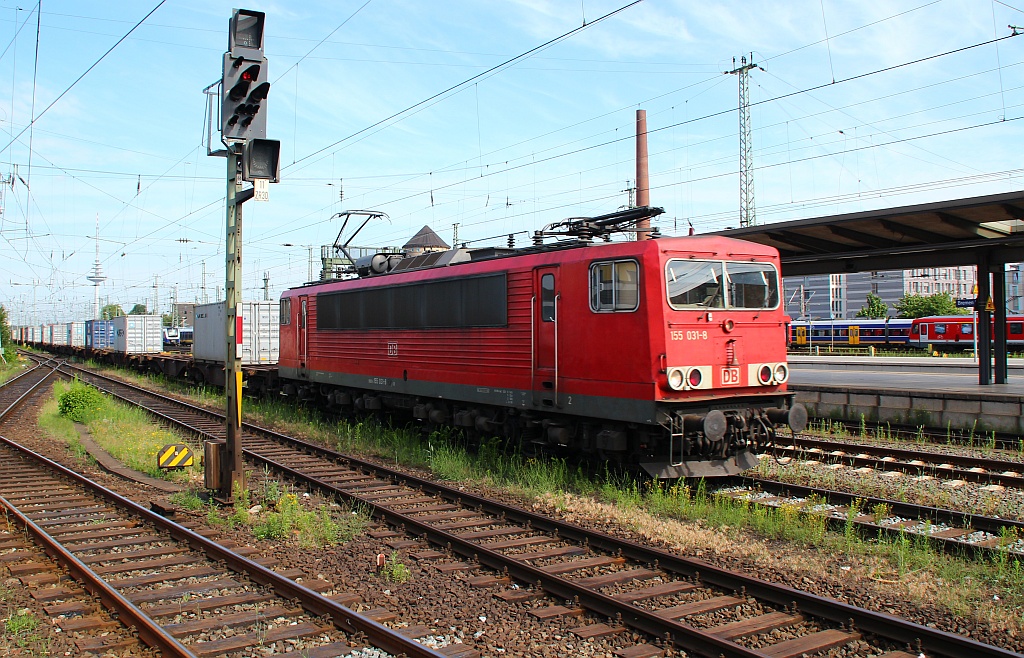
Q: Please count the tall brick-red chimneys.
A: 1